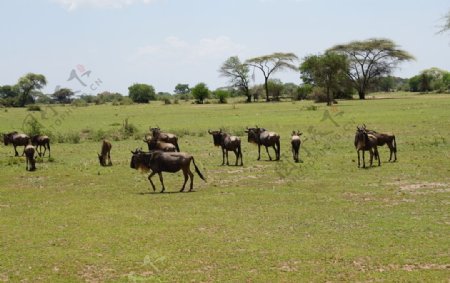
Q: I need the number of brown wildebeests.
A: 12